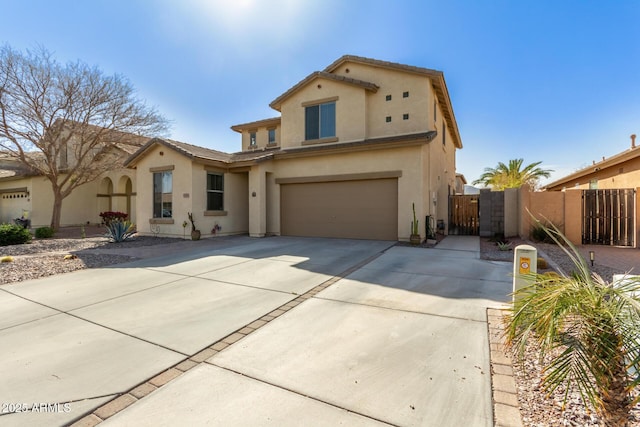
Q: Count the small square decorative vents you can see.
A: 4